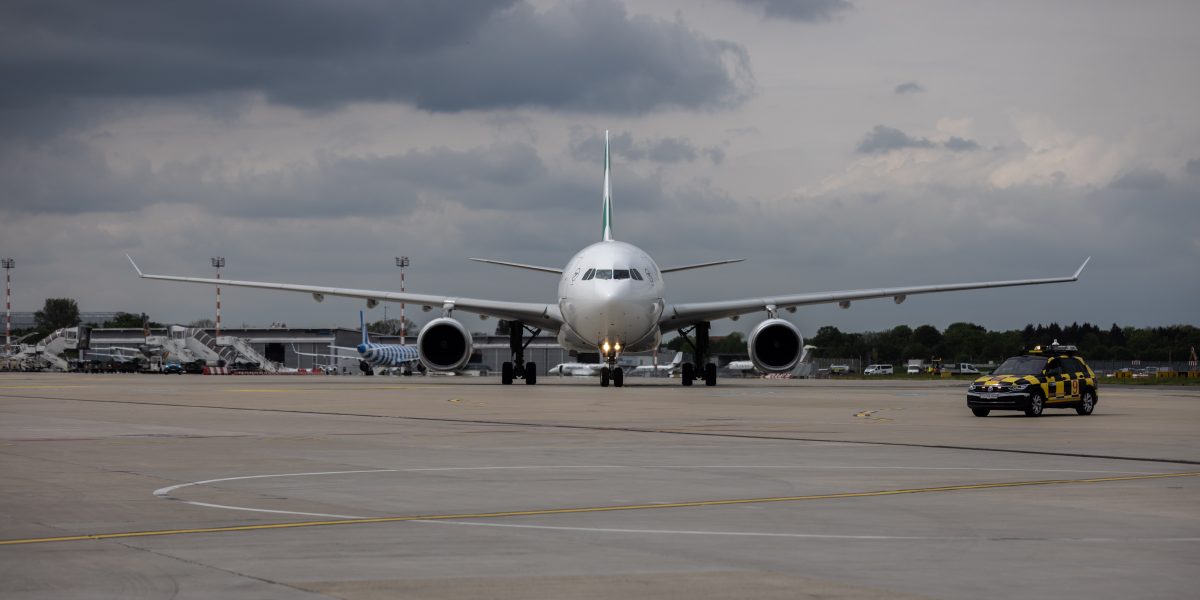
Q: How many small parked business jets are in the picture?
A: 3